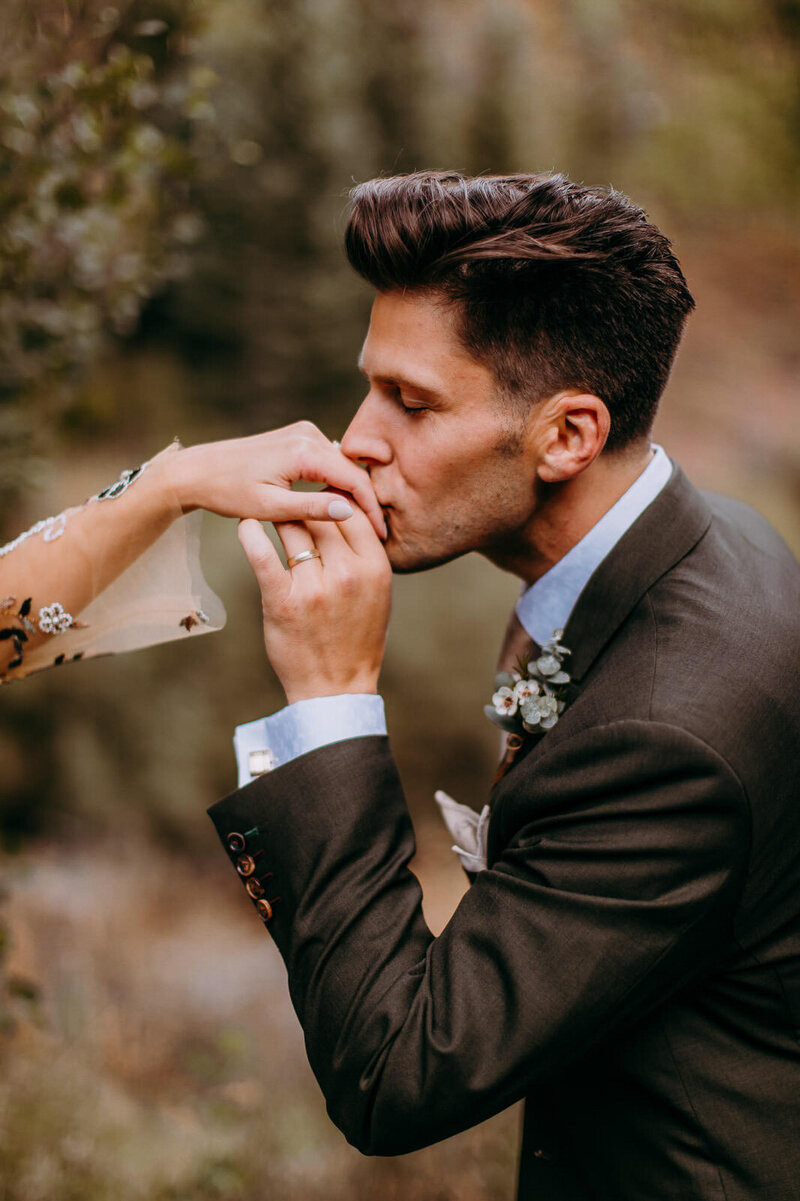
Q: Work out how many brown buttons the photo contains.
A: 4